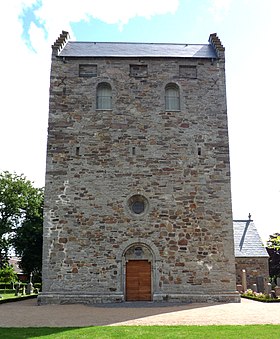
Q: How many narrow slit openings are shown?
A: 3